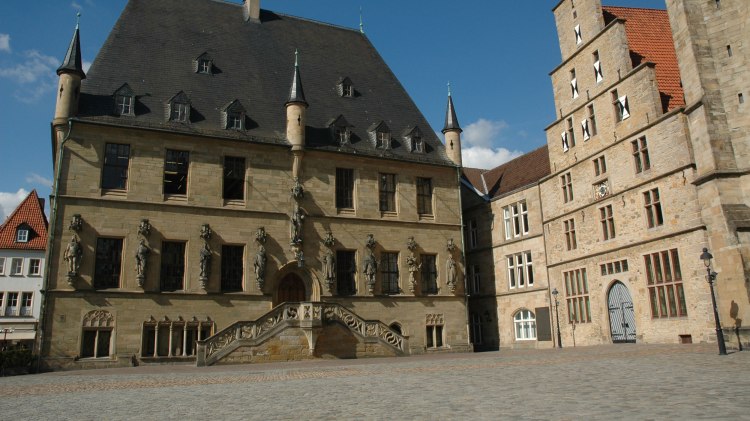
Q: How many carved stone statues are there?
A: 9